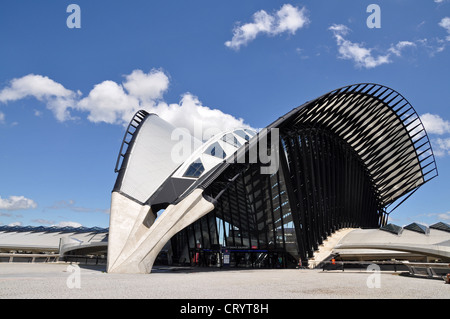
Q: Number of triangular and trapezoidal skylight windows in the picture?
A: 5